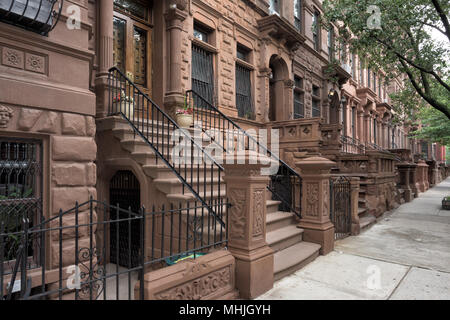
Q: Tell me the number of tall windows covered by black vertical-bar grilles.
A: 2